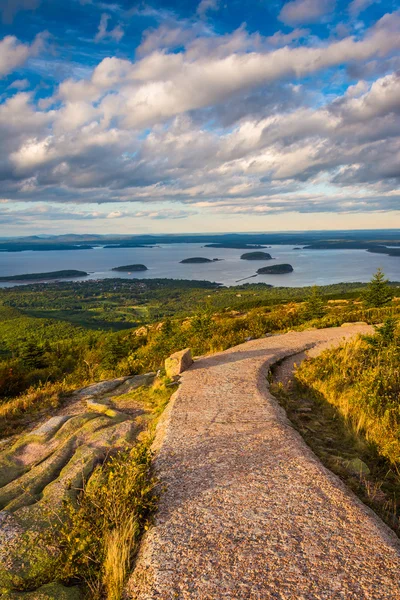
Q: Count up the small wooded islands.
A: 5